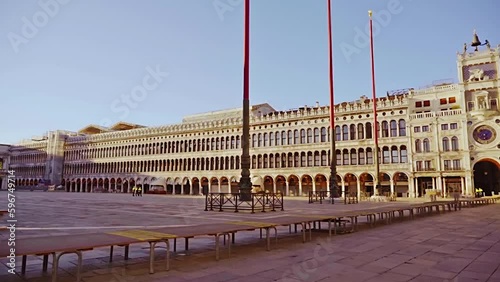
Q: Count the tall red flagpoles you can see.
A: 3